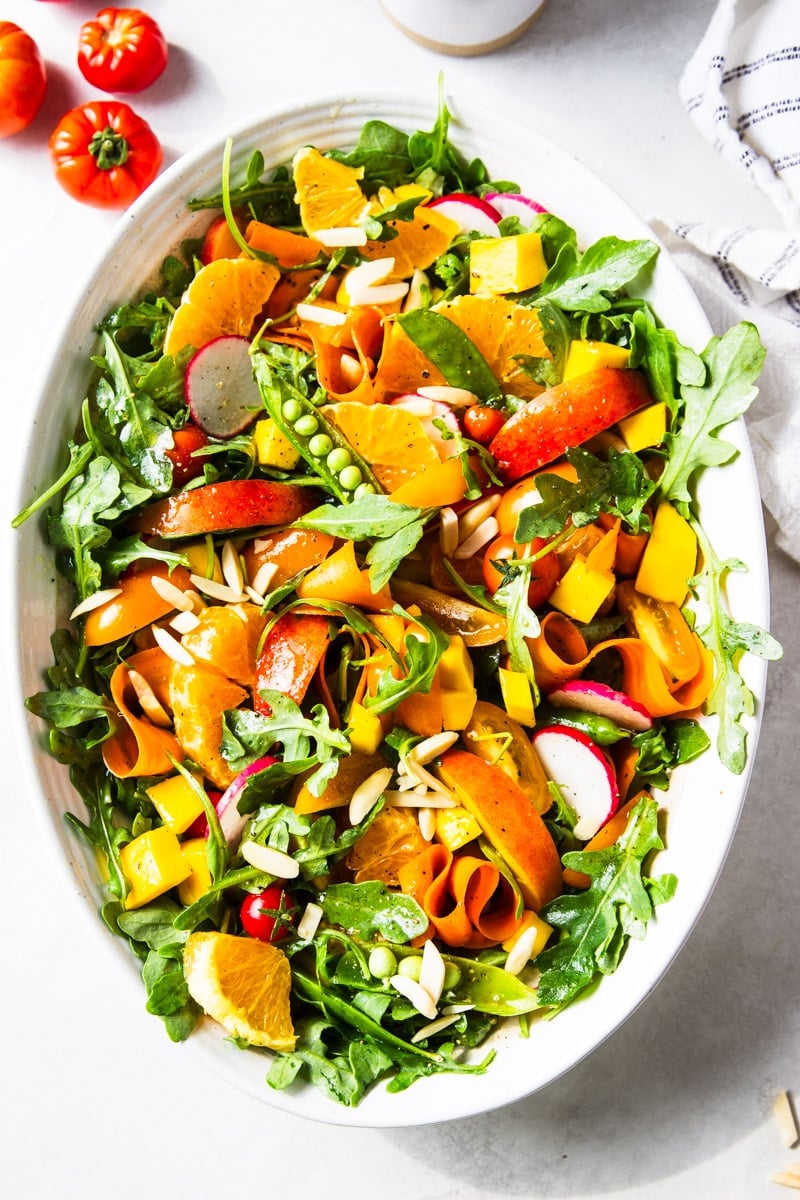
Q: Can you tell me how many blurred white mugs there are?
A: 1